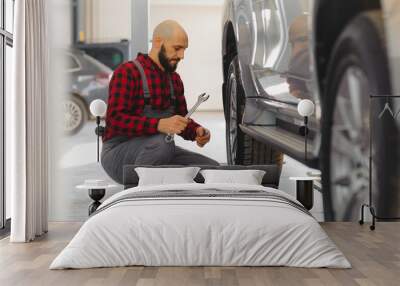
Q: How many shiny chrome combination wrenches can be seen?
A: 1